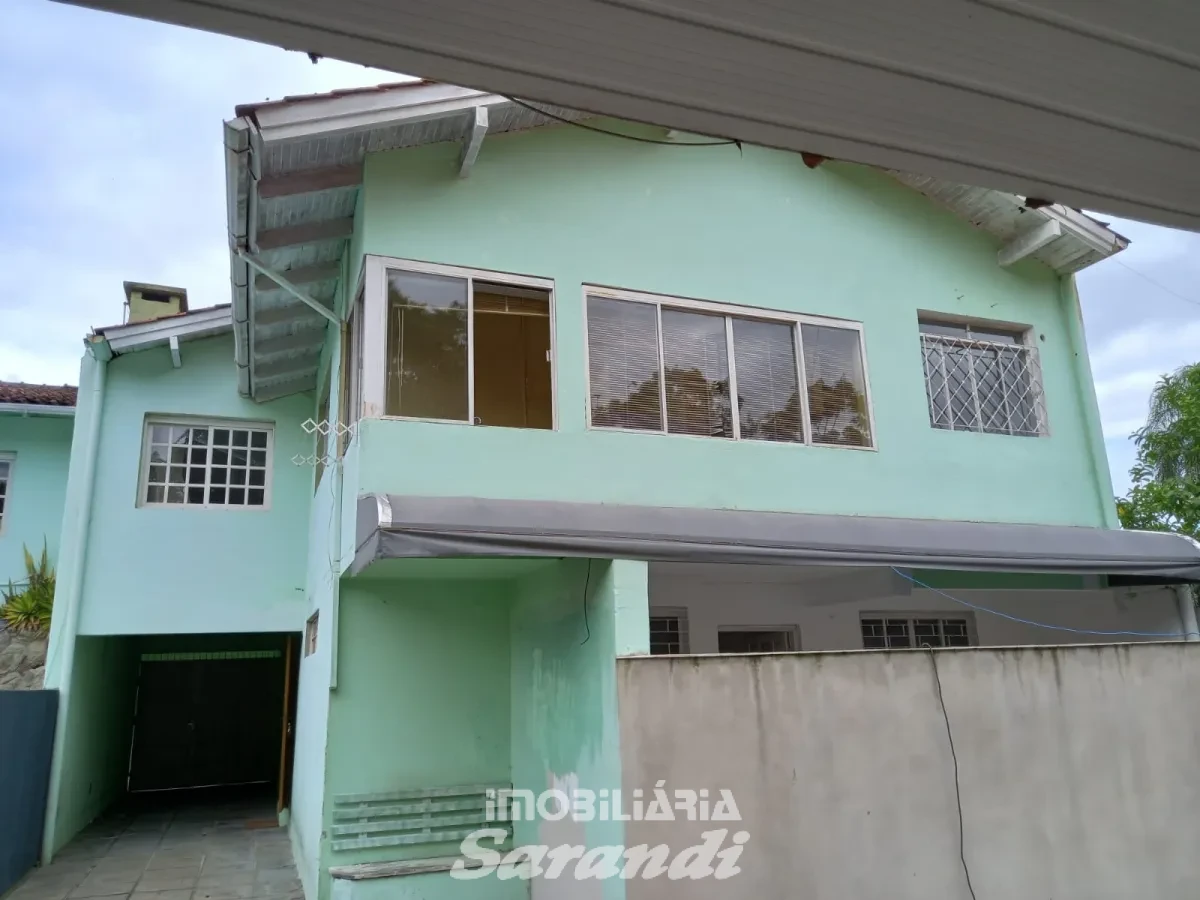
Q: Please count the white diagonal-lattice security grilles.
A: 1